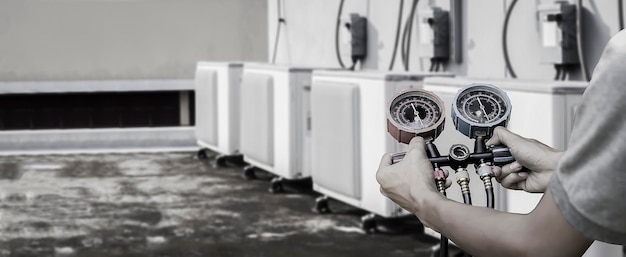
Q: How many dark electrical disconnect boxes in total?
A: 3